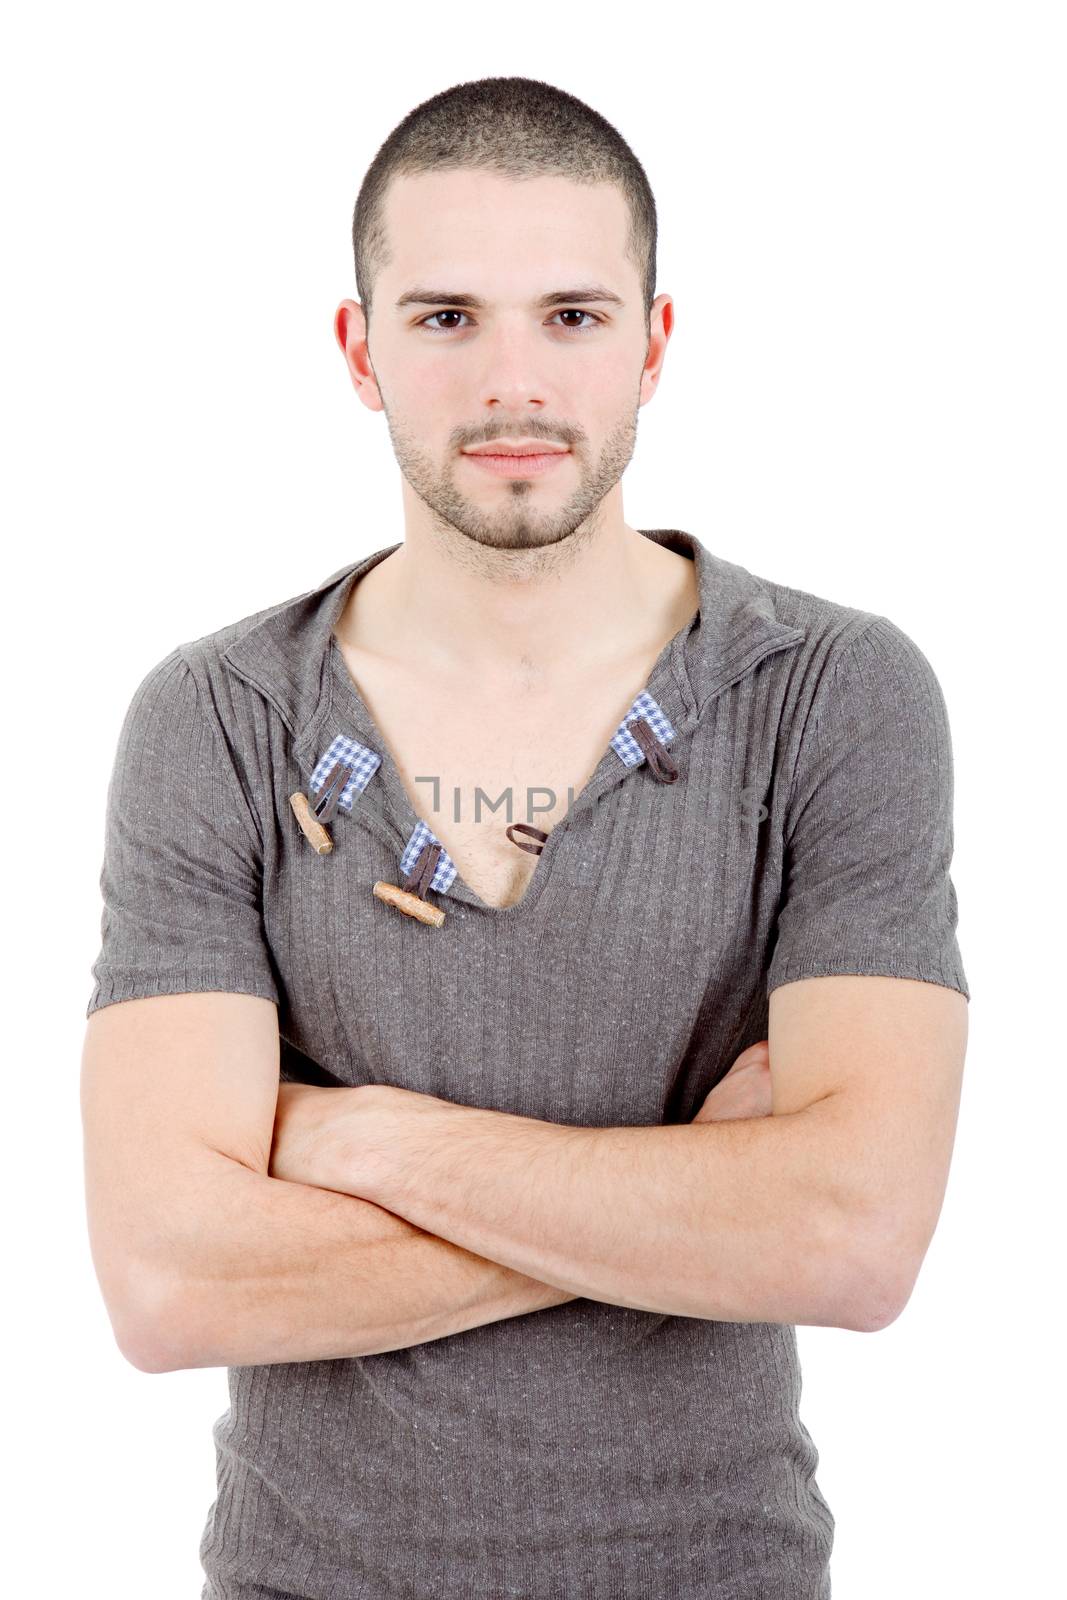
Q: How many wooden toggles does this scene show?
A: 2